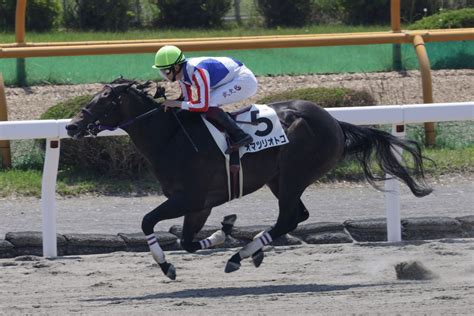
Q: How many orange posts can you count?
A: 4